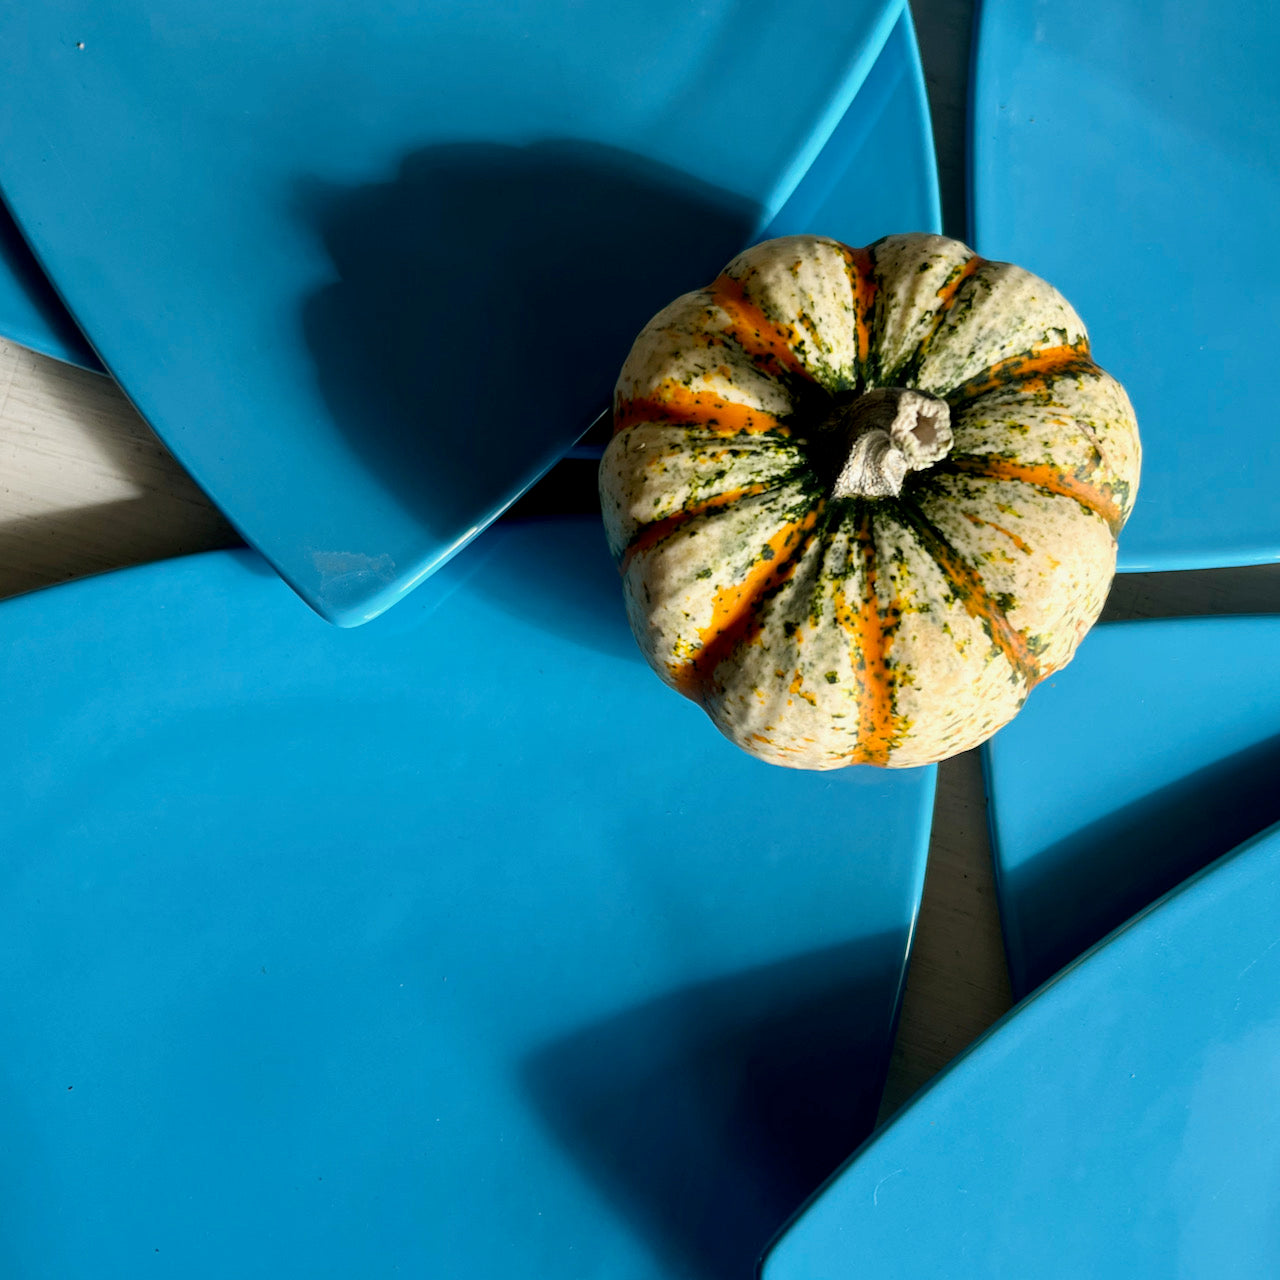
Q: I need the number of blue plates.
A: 6